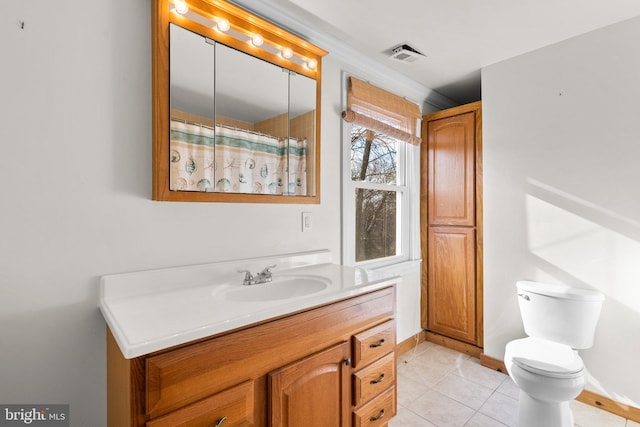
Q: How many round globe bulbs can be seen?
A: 5